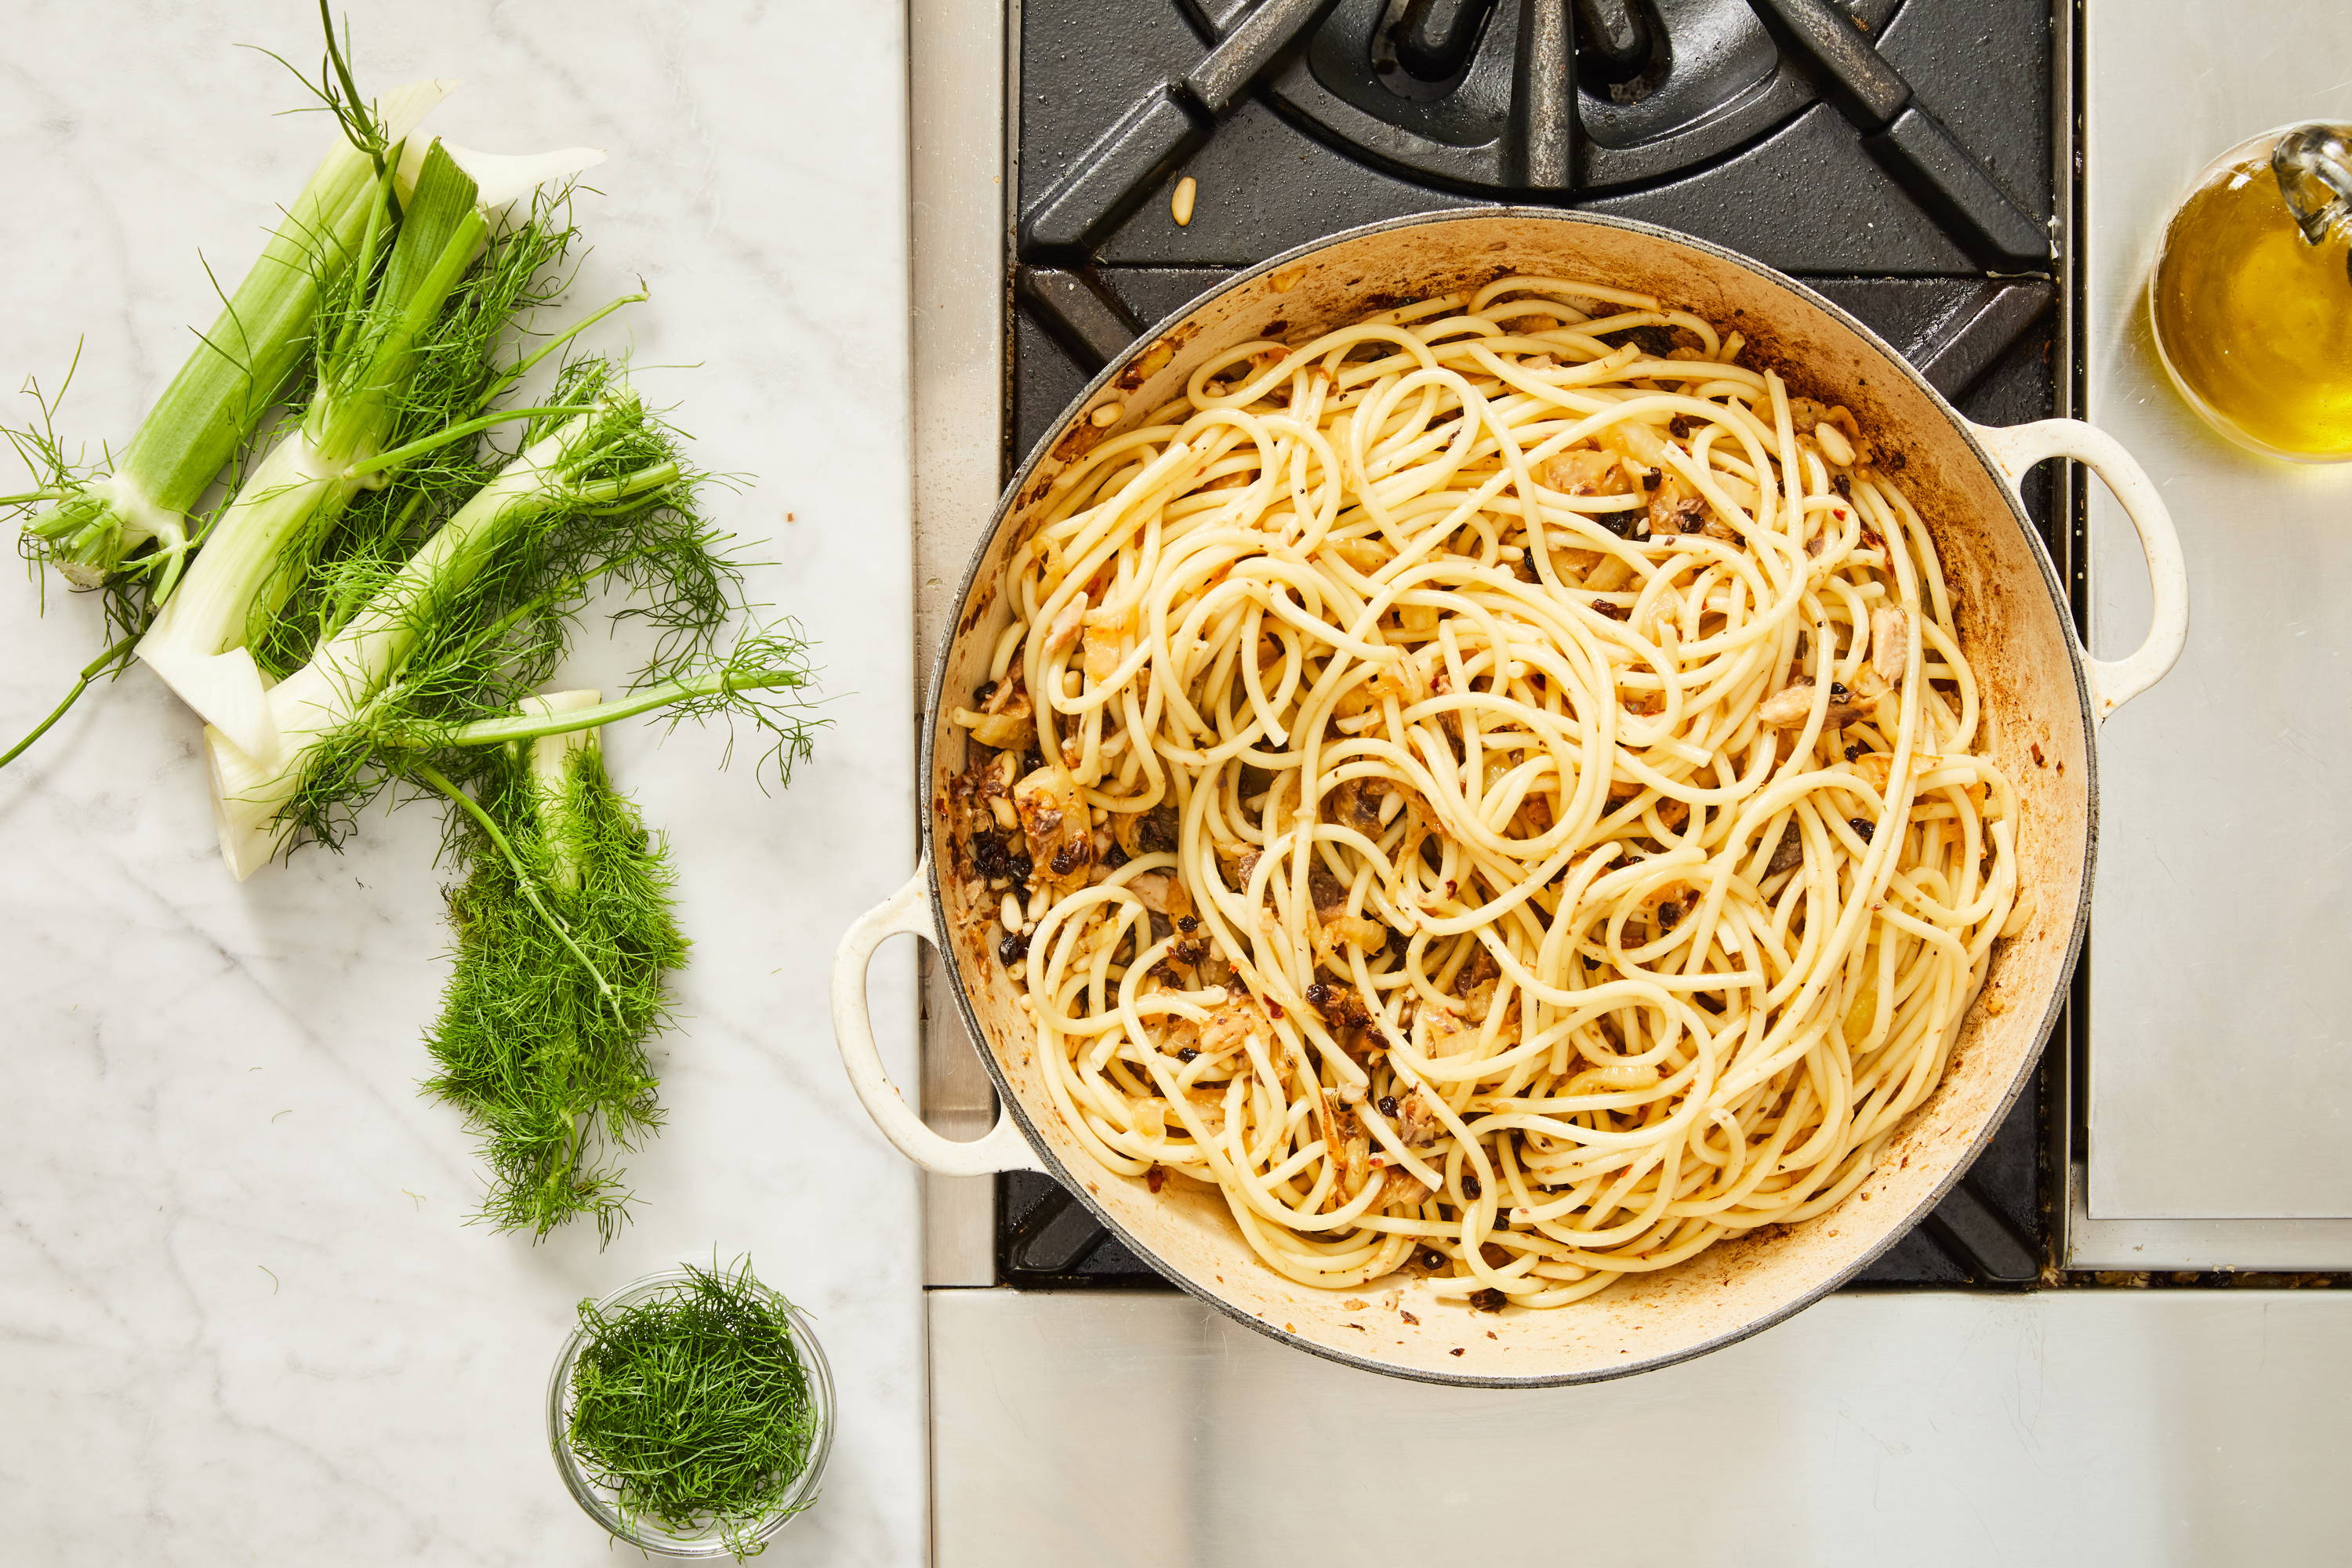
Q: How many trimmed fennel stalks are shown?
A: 4